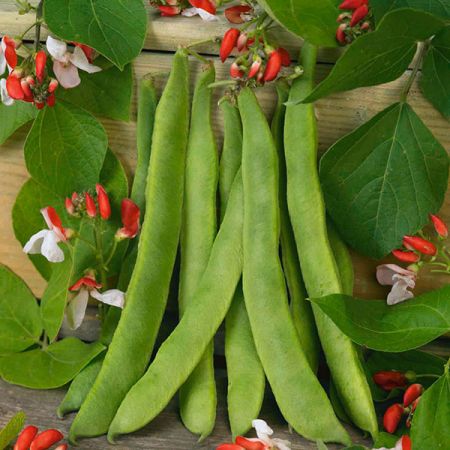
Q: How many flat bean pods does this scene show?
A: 9